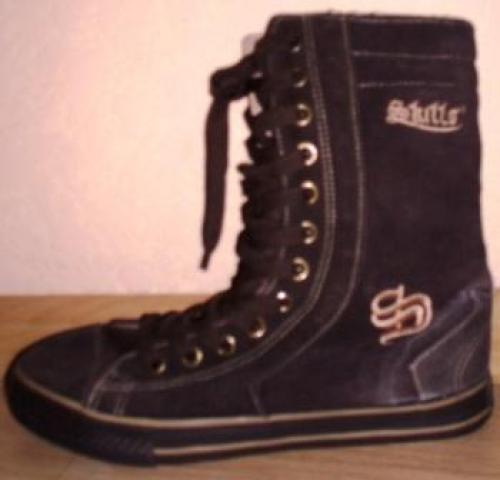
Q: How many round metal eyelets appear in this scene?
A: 12